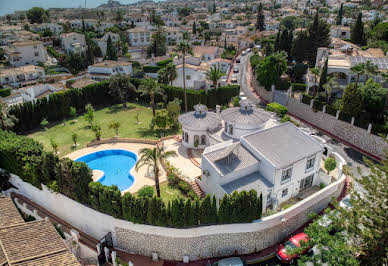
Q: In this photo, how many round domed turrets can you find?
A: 2